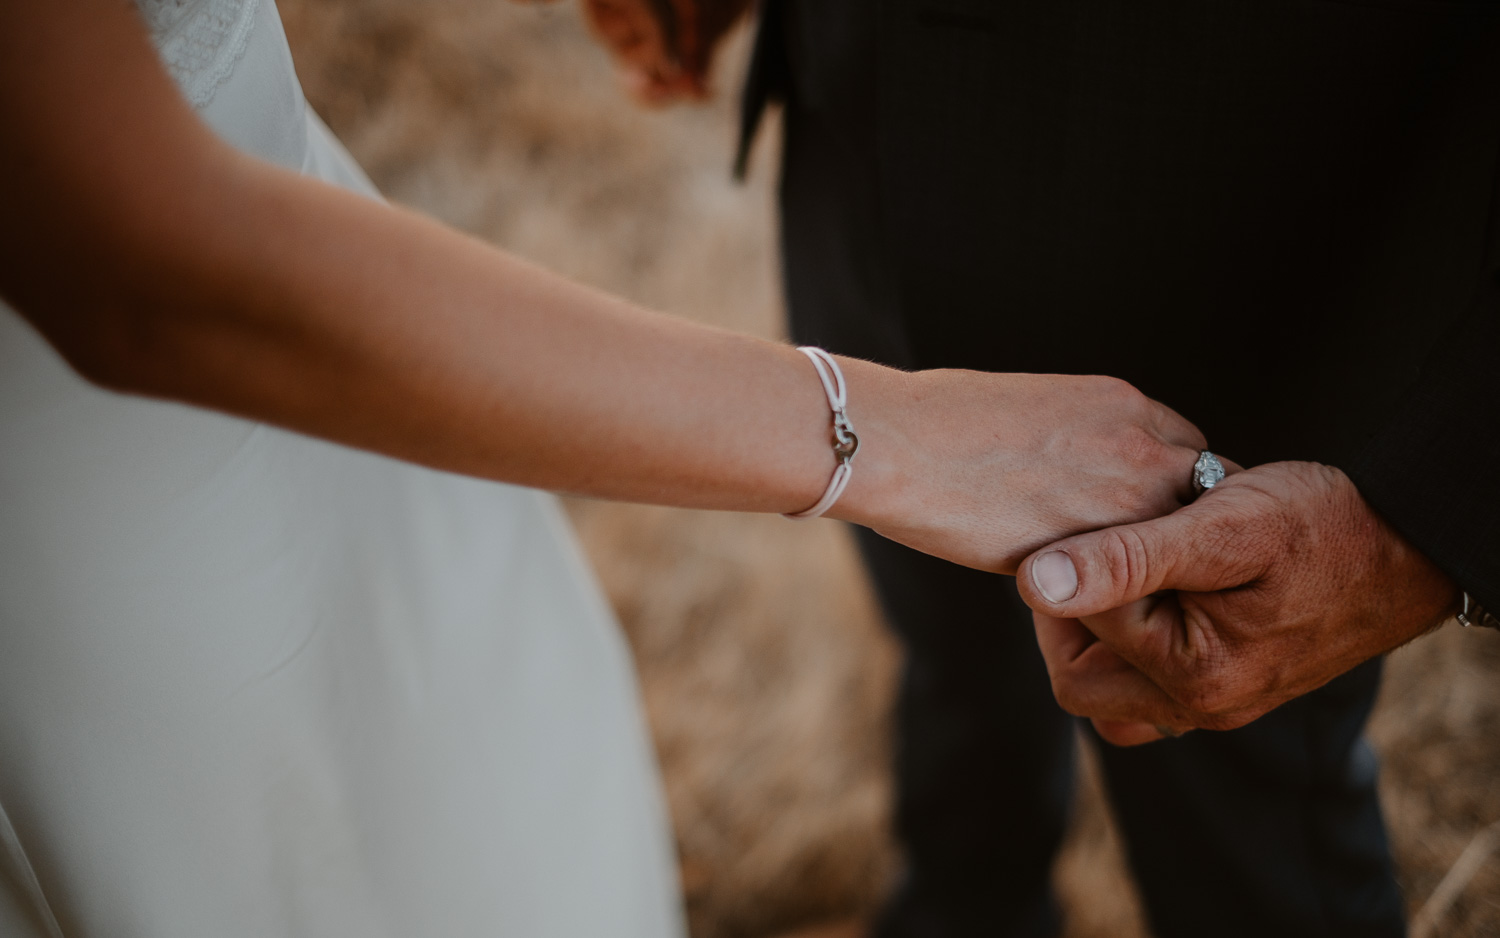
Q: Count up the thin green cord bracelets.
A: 0